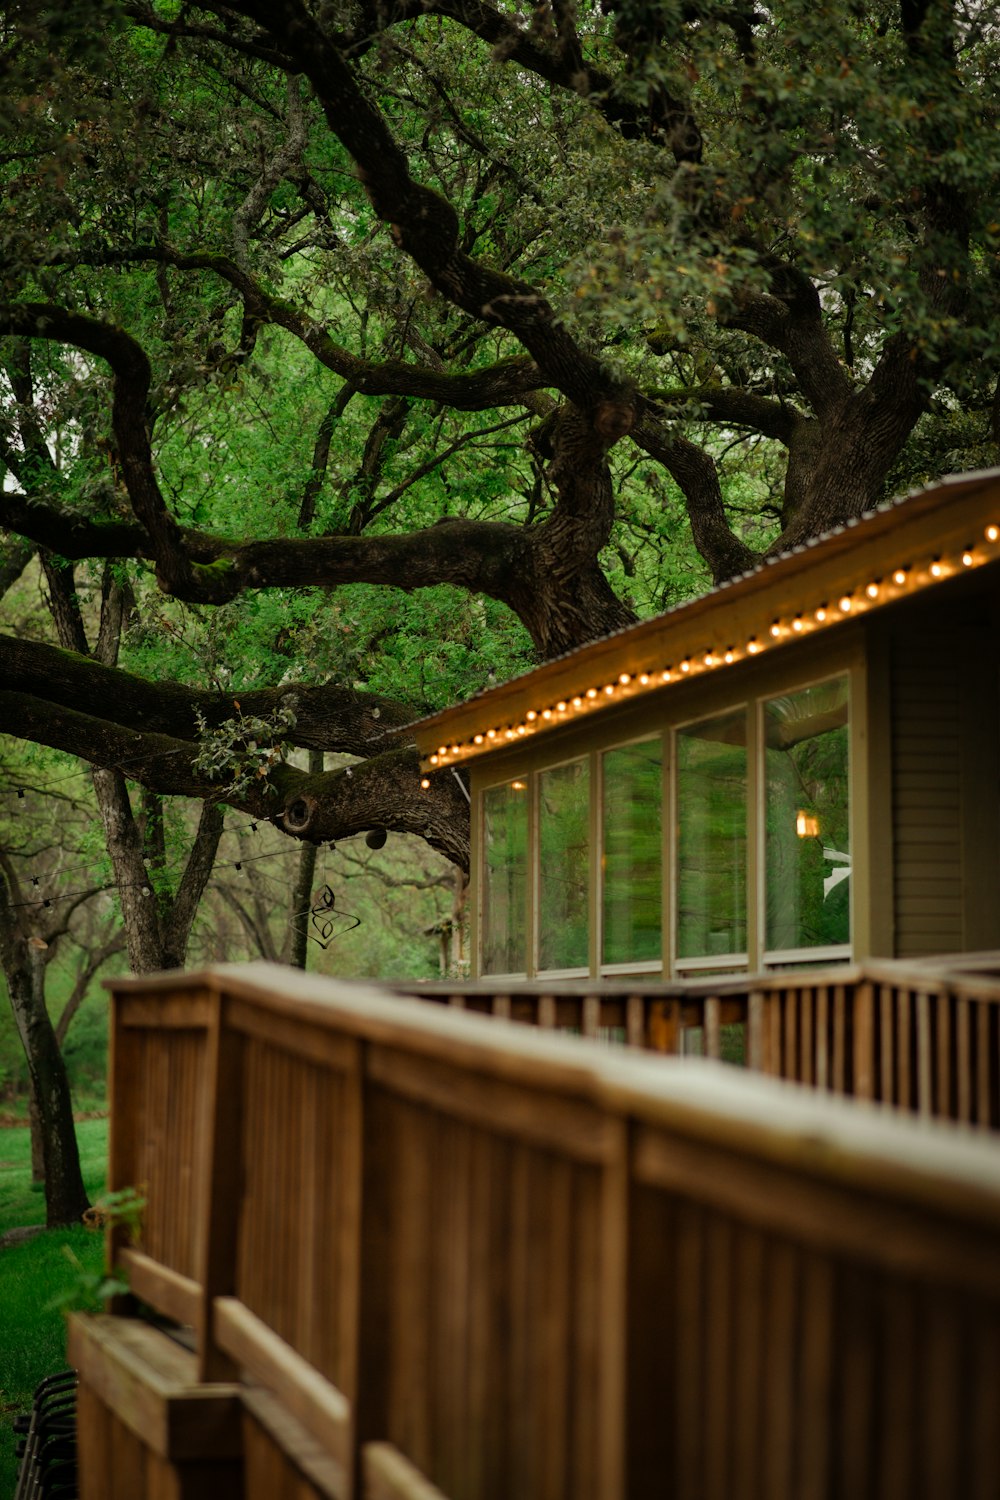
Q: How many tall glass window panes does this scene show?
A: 5